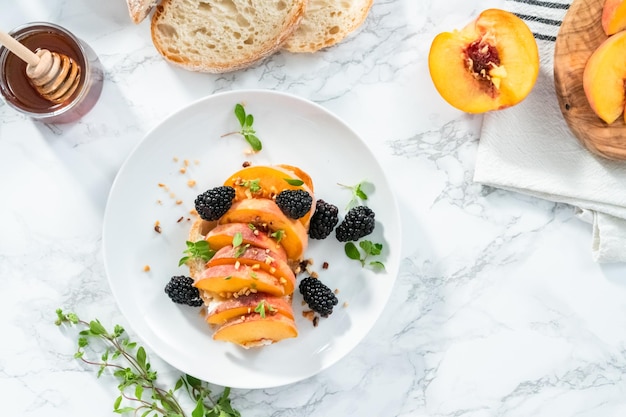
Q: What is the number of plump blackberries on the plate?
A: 6